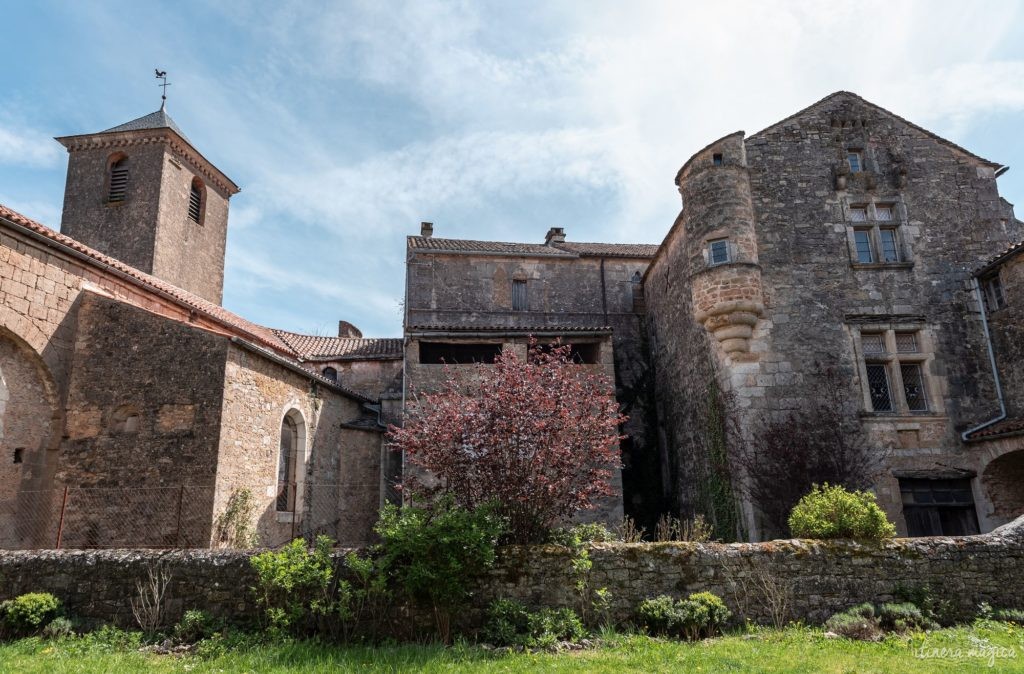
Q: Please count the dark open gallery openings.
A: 2